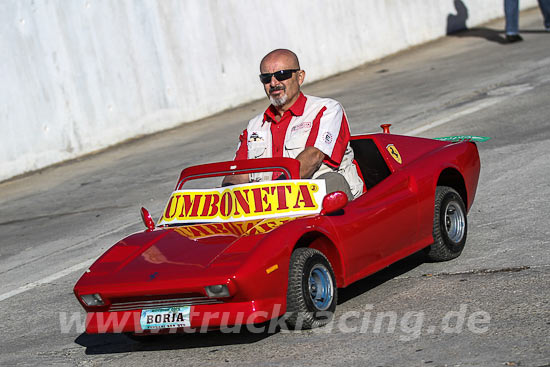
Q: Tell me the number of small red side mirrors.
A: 2